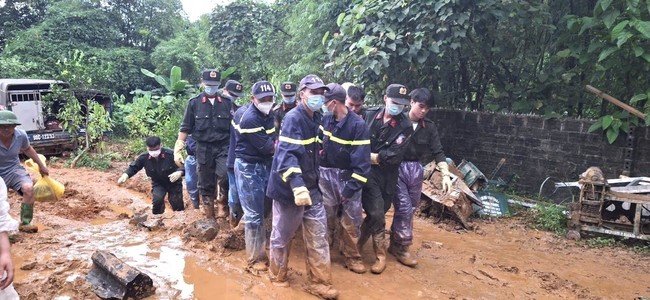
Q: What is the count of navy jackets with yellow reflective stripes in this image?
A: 3